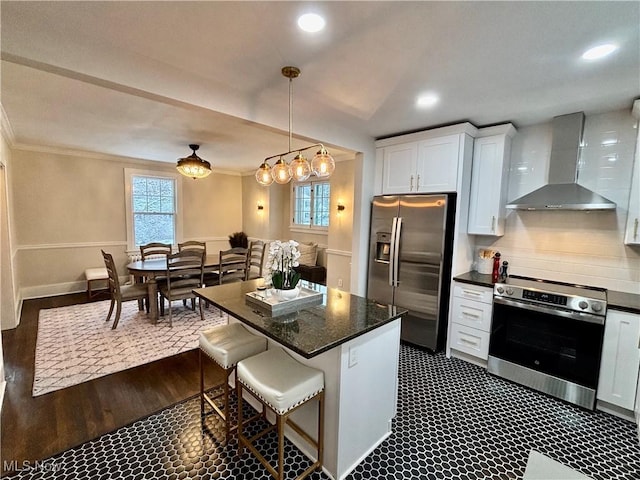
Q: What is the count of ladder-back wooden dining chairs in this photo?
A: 6